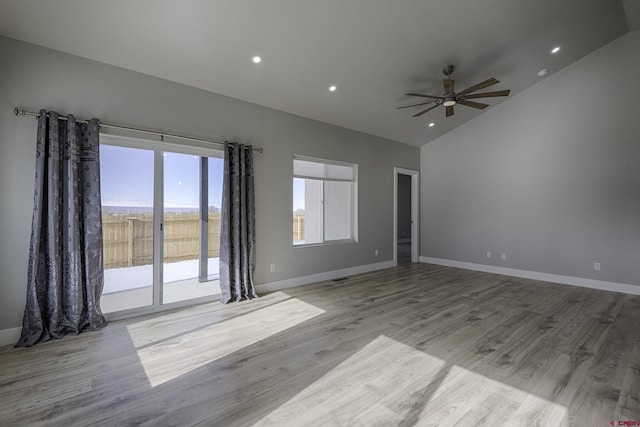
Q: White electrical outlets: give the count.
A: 5